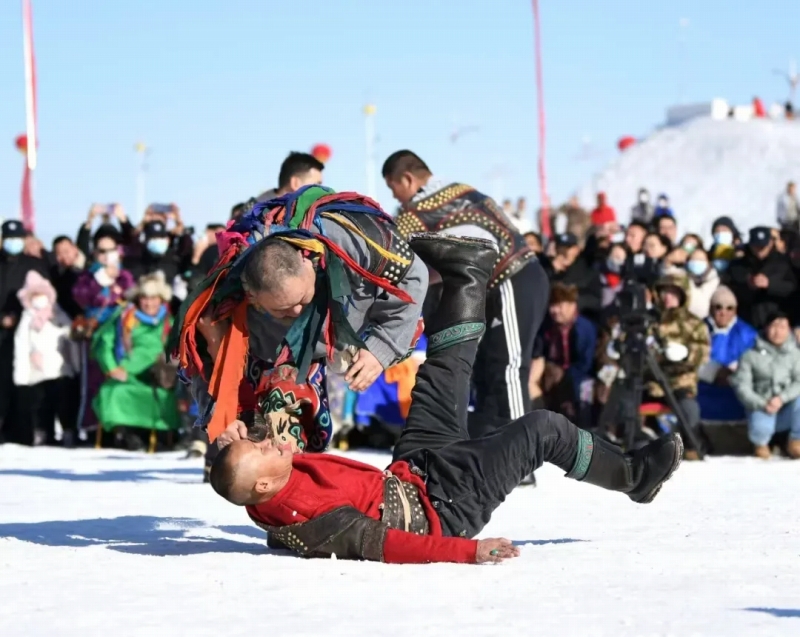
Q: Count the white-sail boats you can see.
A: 0